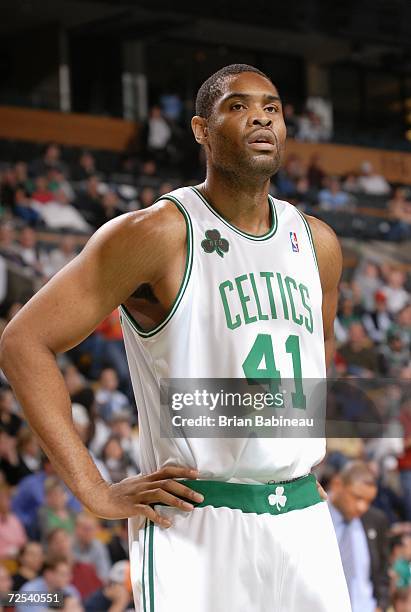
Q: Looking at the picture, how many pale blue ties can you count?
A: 1